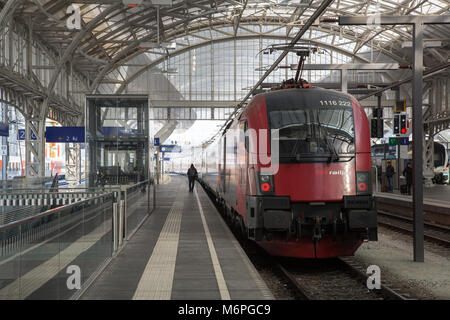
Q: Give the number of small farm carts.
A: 0